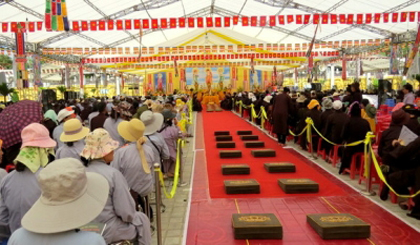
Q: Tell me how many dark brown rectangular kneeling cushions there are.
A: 14